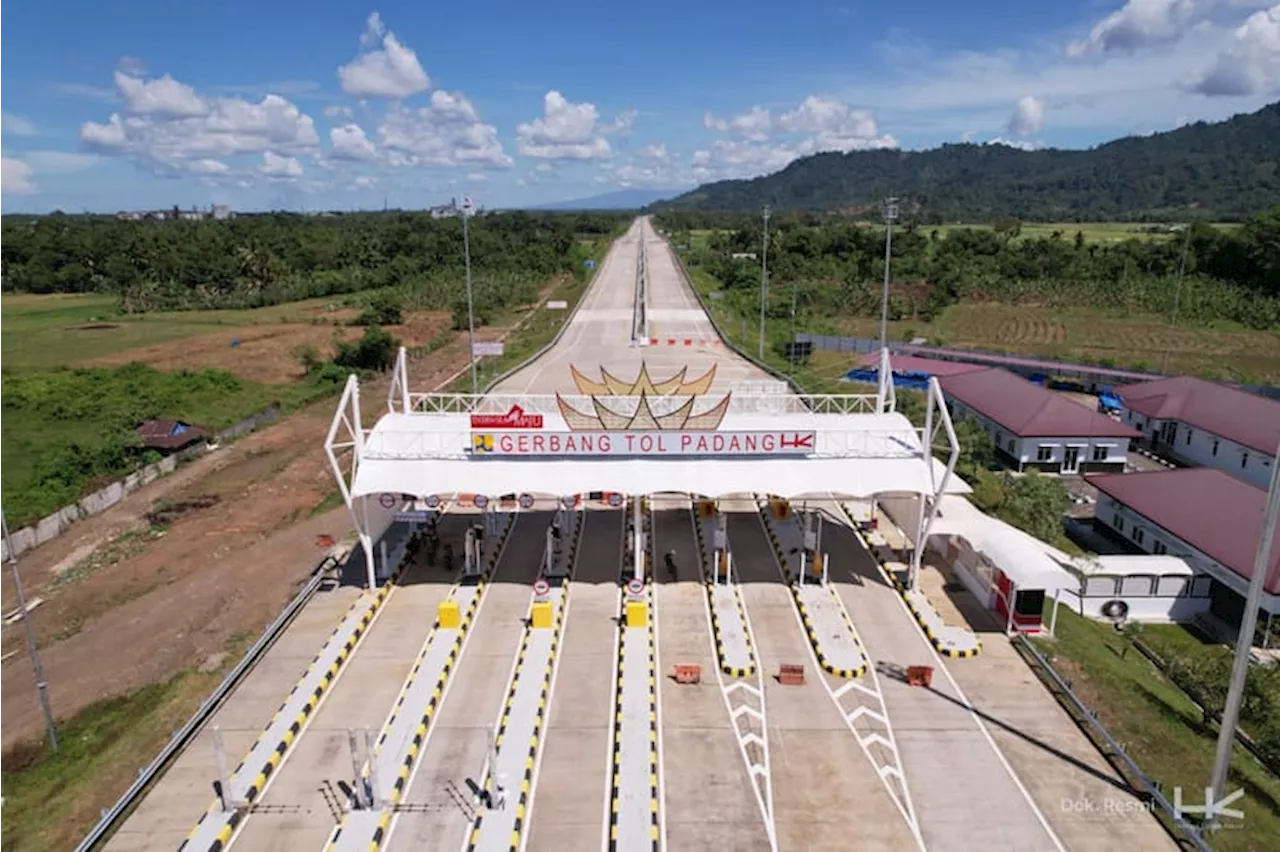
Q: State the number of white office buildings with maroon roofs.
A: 3